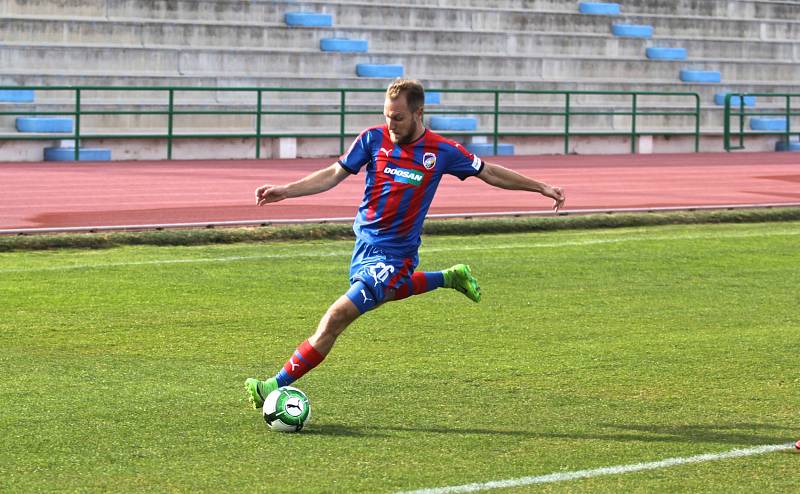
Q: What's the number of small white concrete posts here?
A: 2